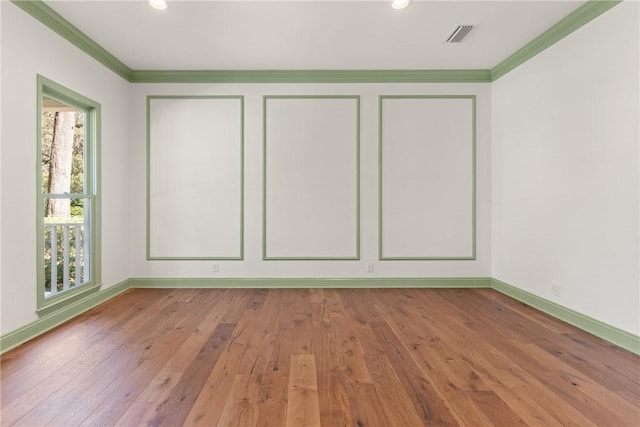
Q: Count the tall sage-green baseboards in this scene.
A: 3